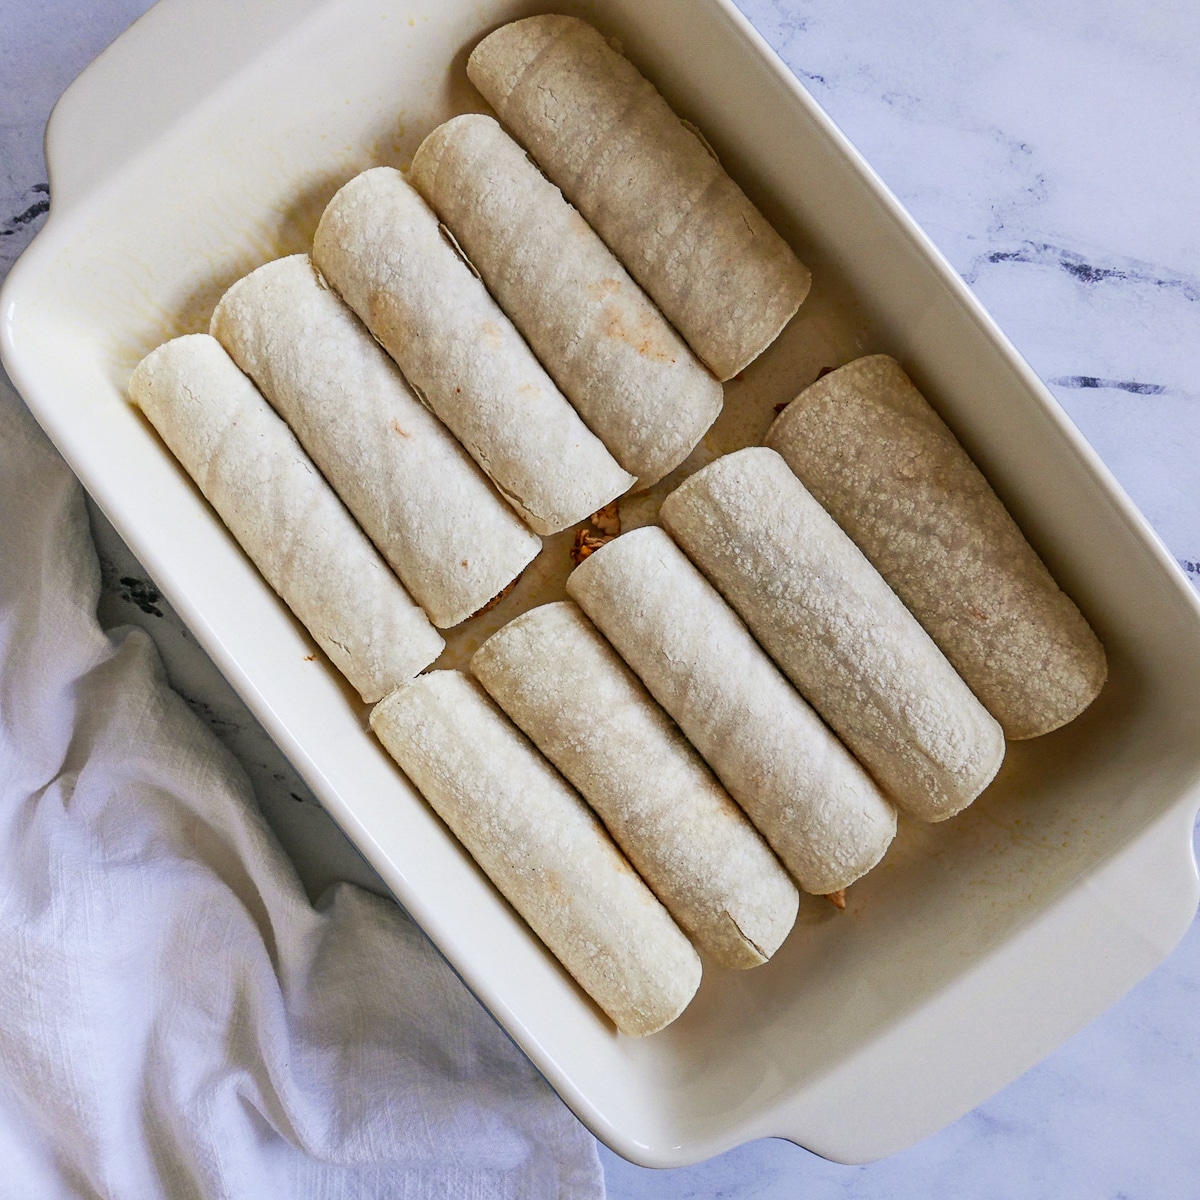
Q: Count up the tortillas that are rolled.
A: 10